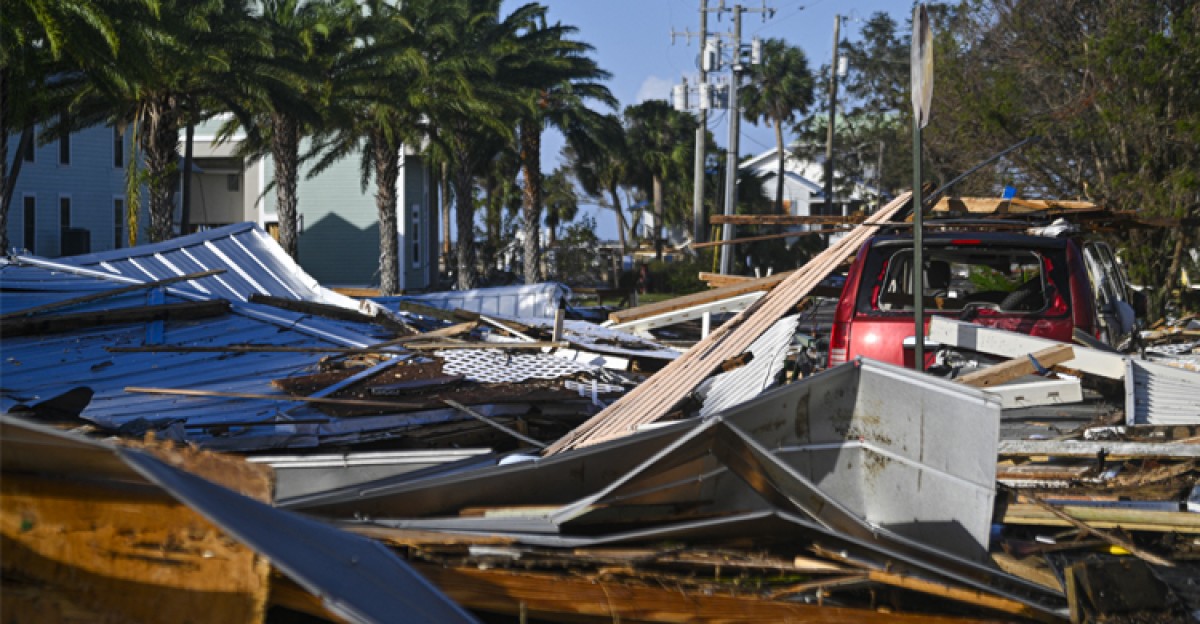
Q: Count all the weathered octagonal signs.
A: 1